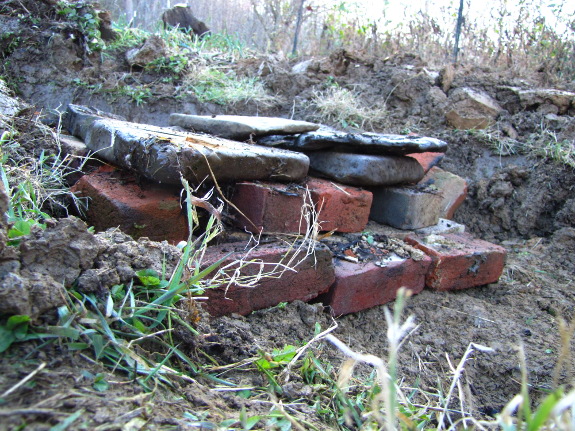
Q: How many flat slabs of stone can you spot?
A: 4